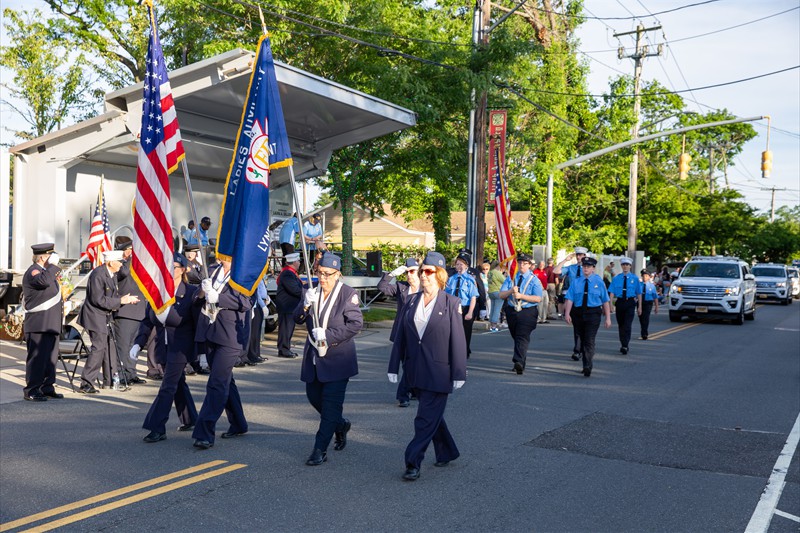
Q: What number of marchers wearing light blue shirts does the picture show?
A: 6